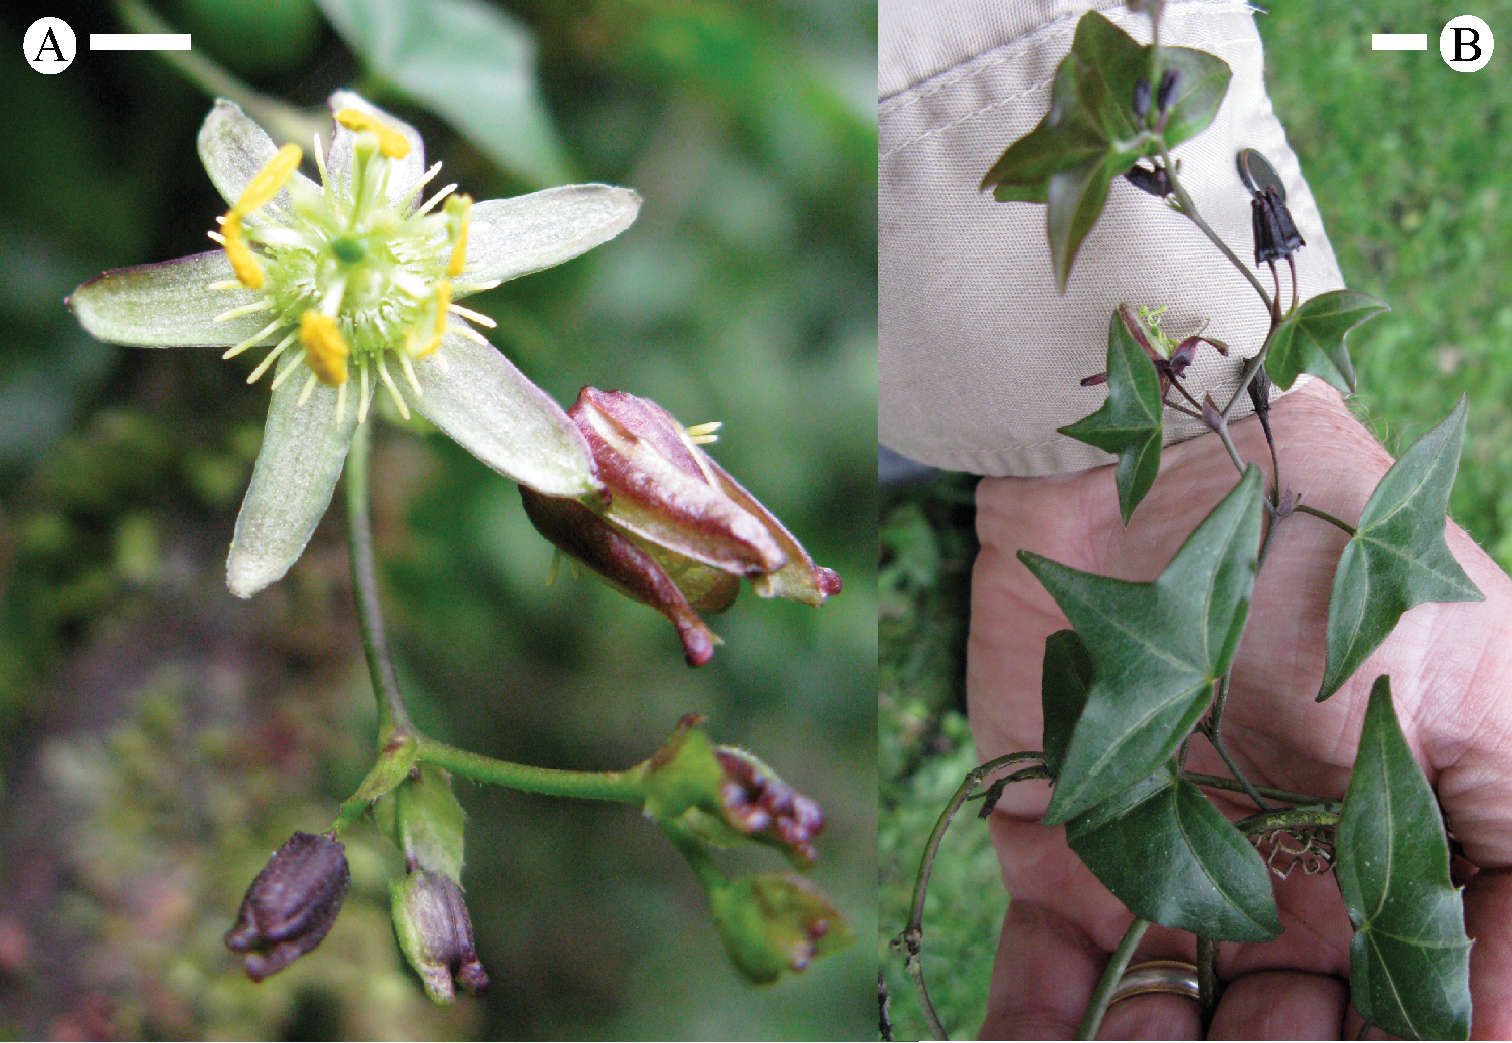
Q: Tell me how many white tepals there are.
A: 6